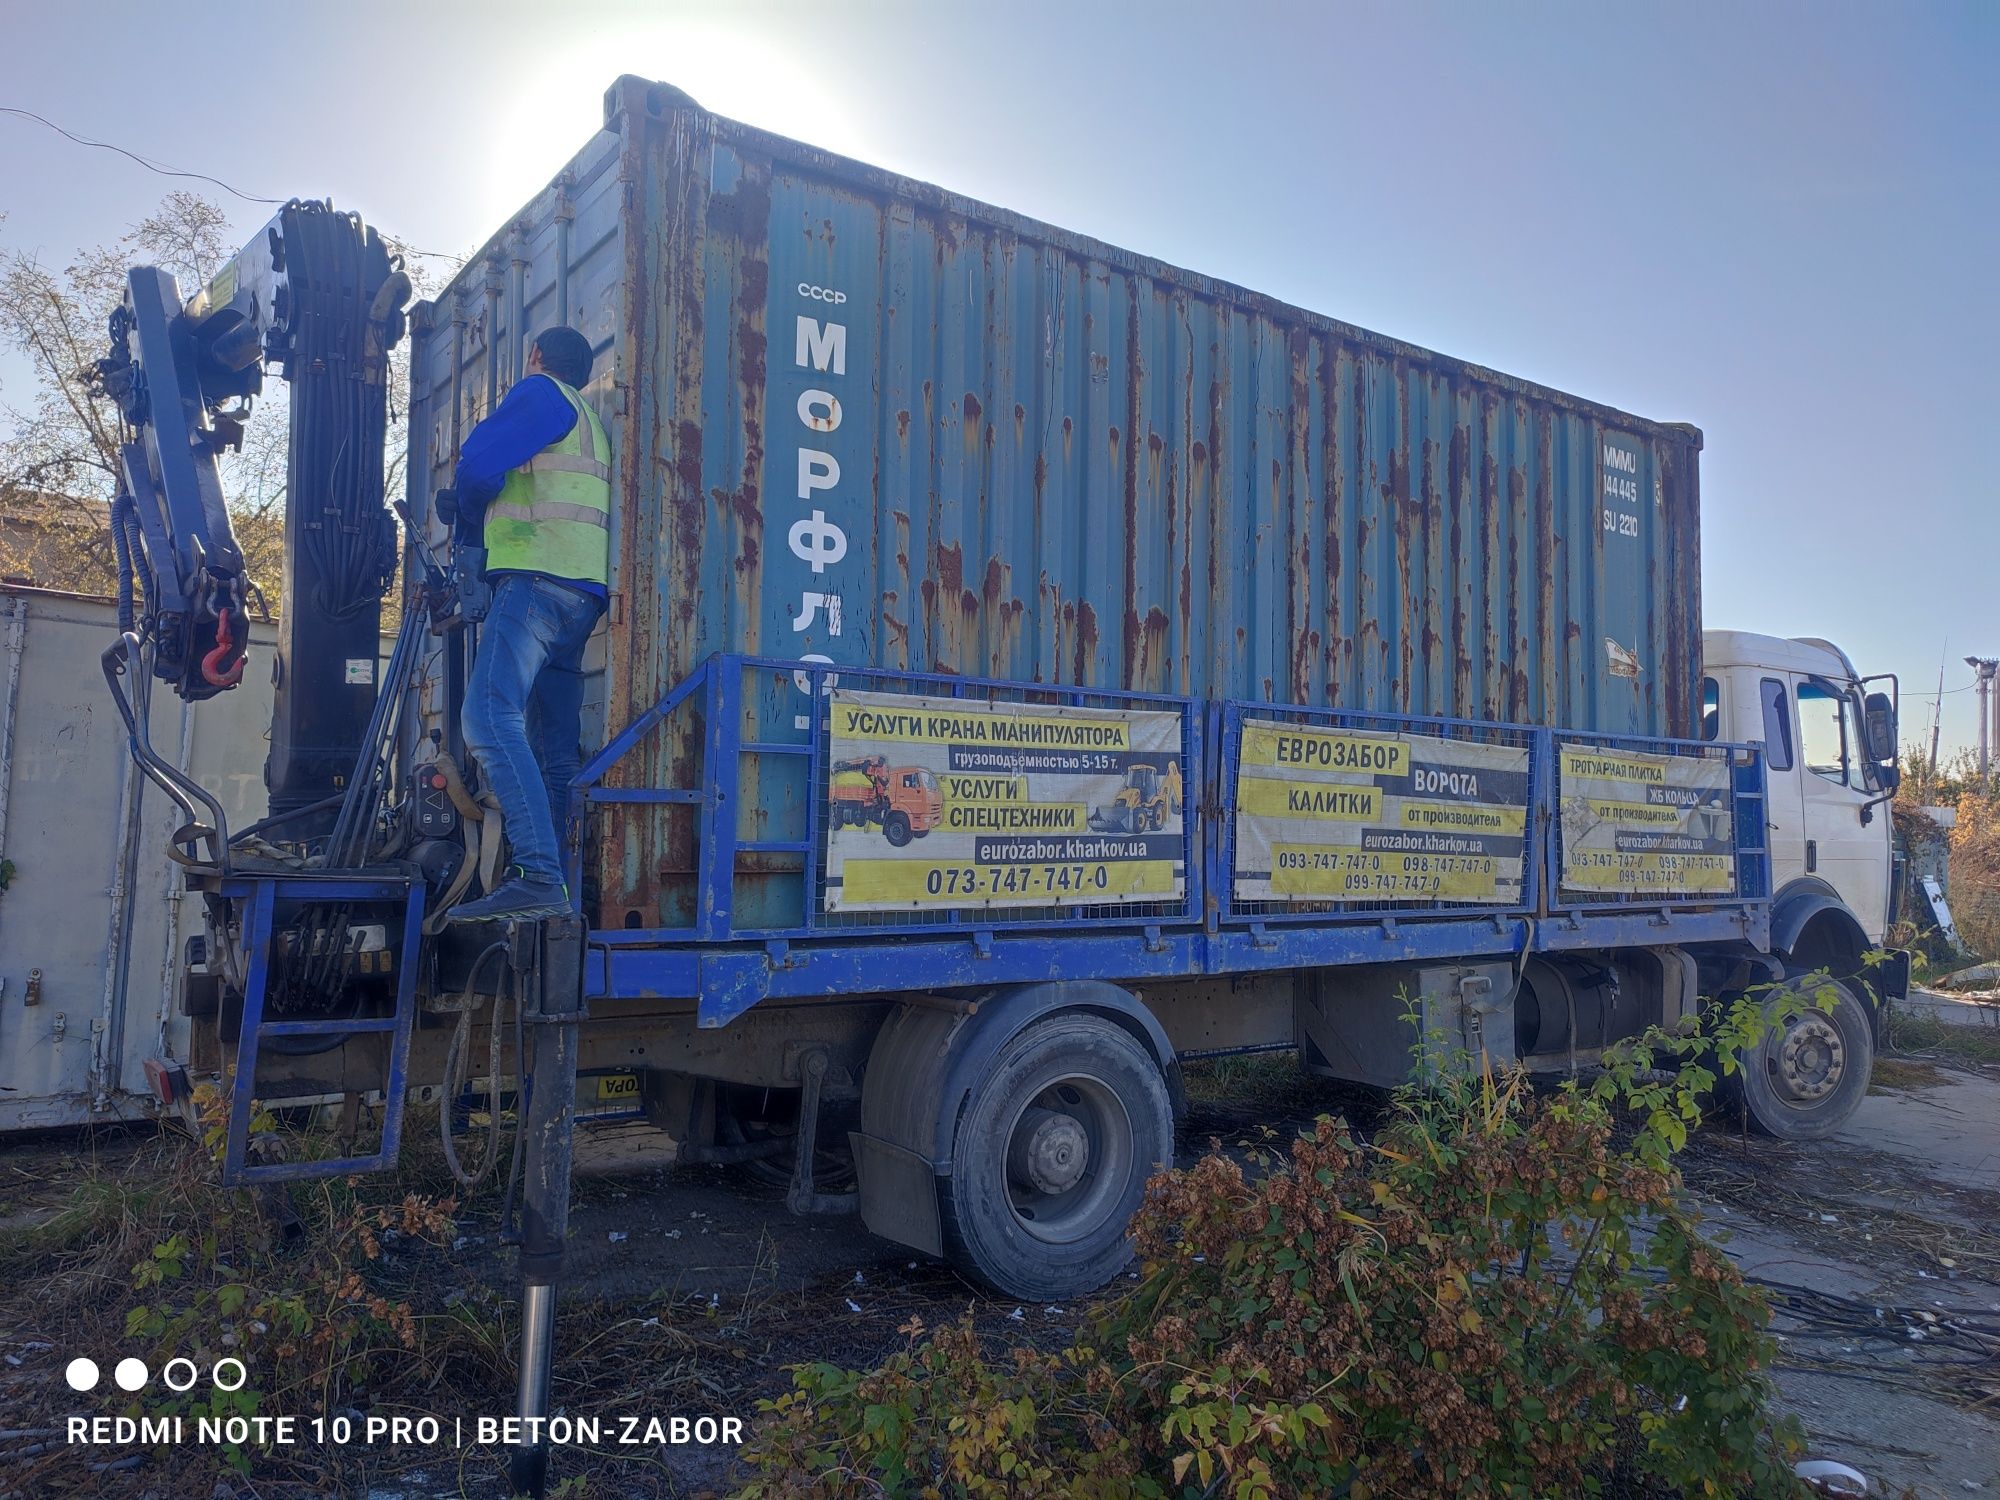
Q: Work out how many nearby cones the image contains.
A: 0